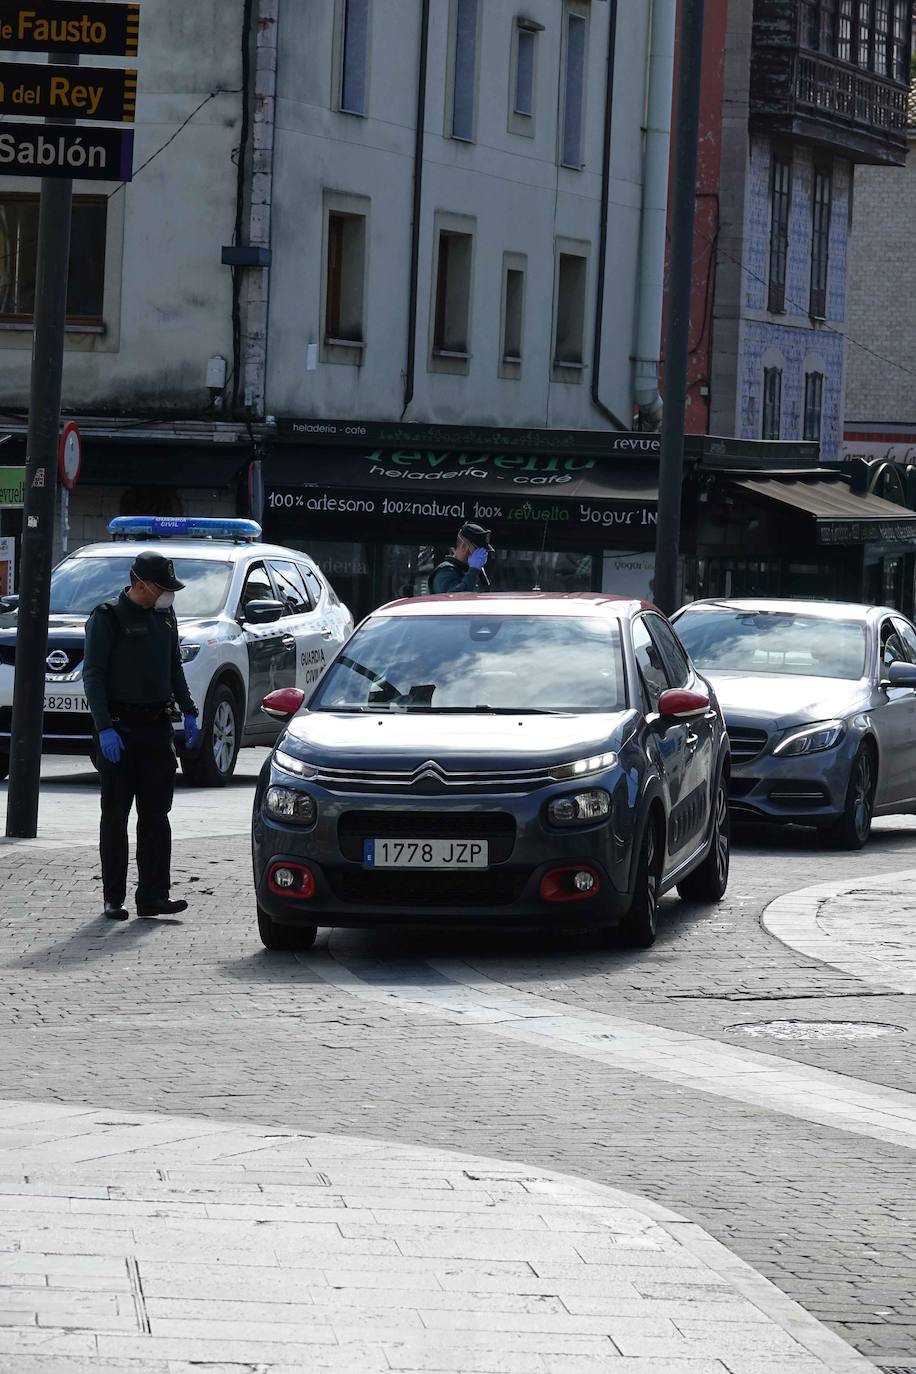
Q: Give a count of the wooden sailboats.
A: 0